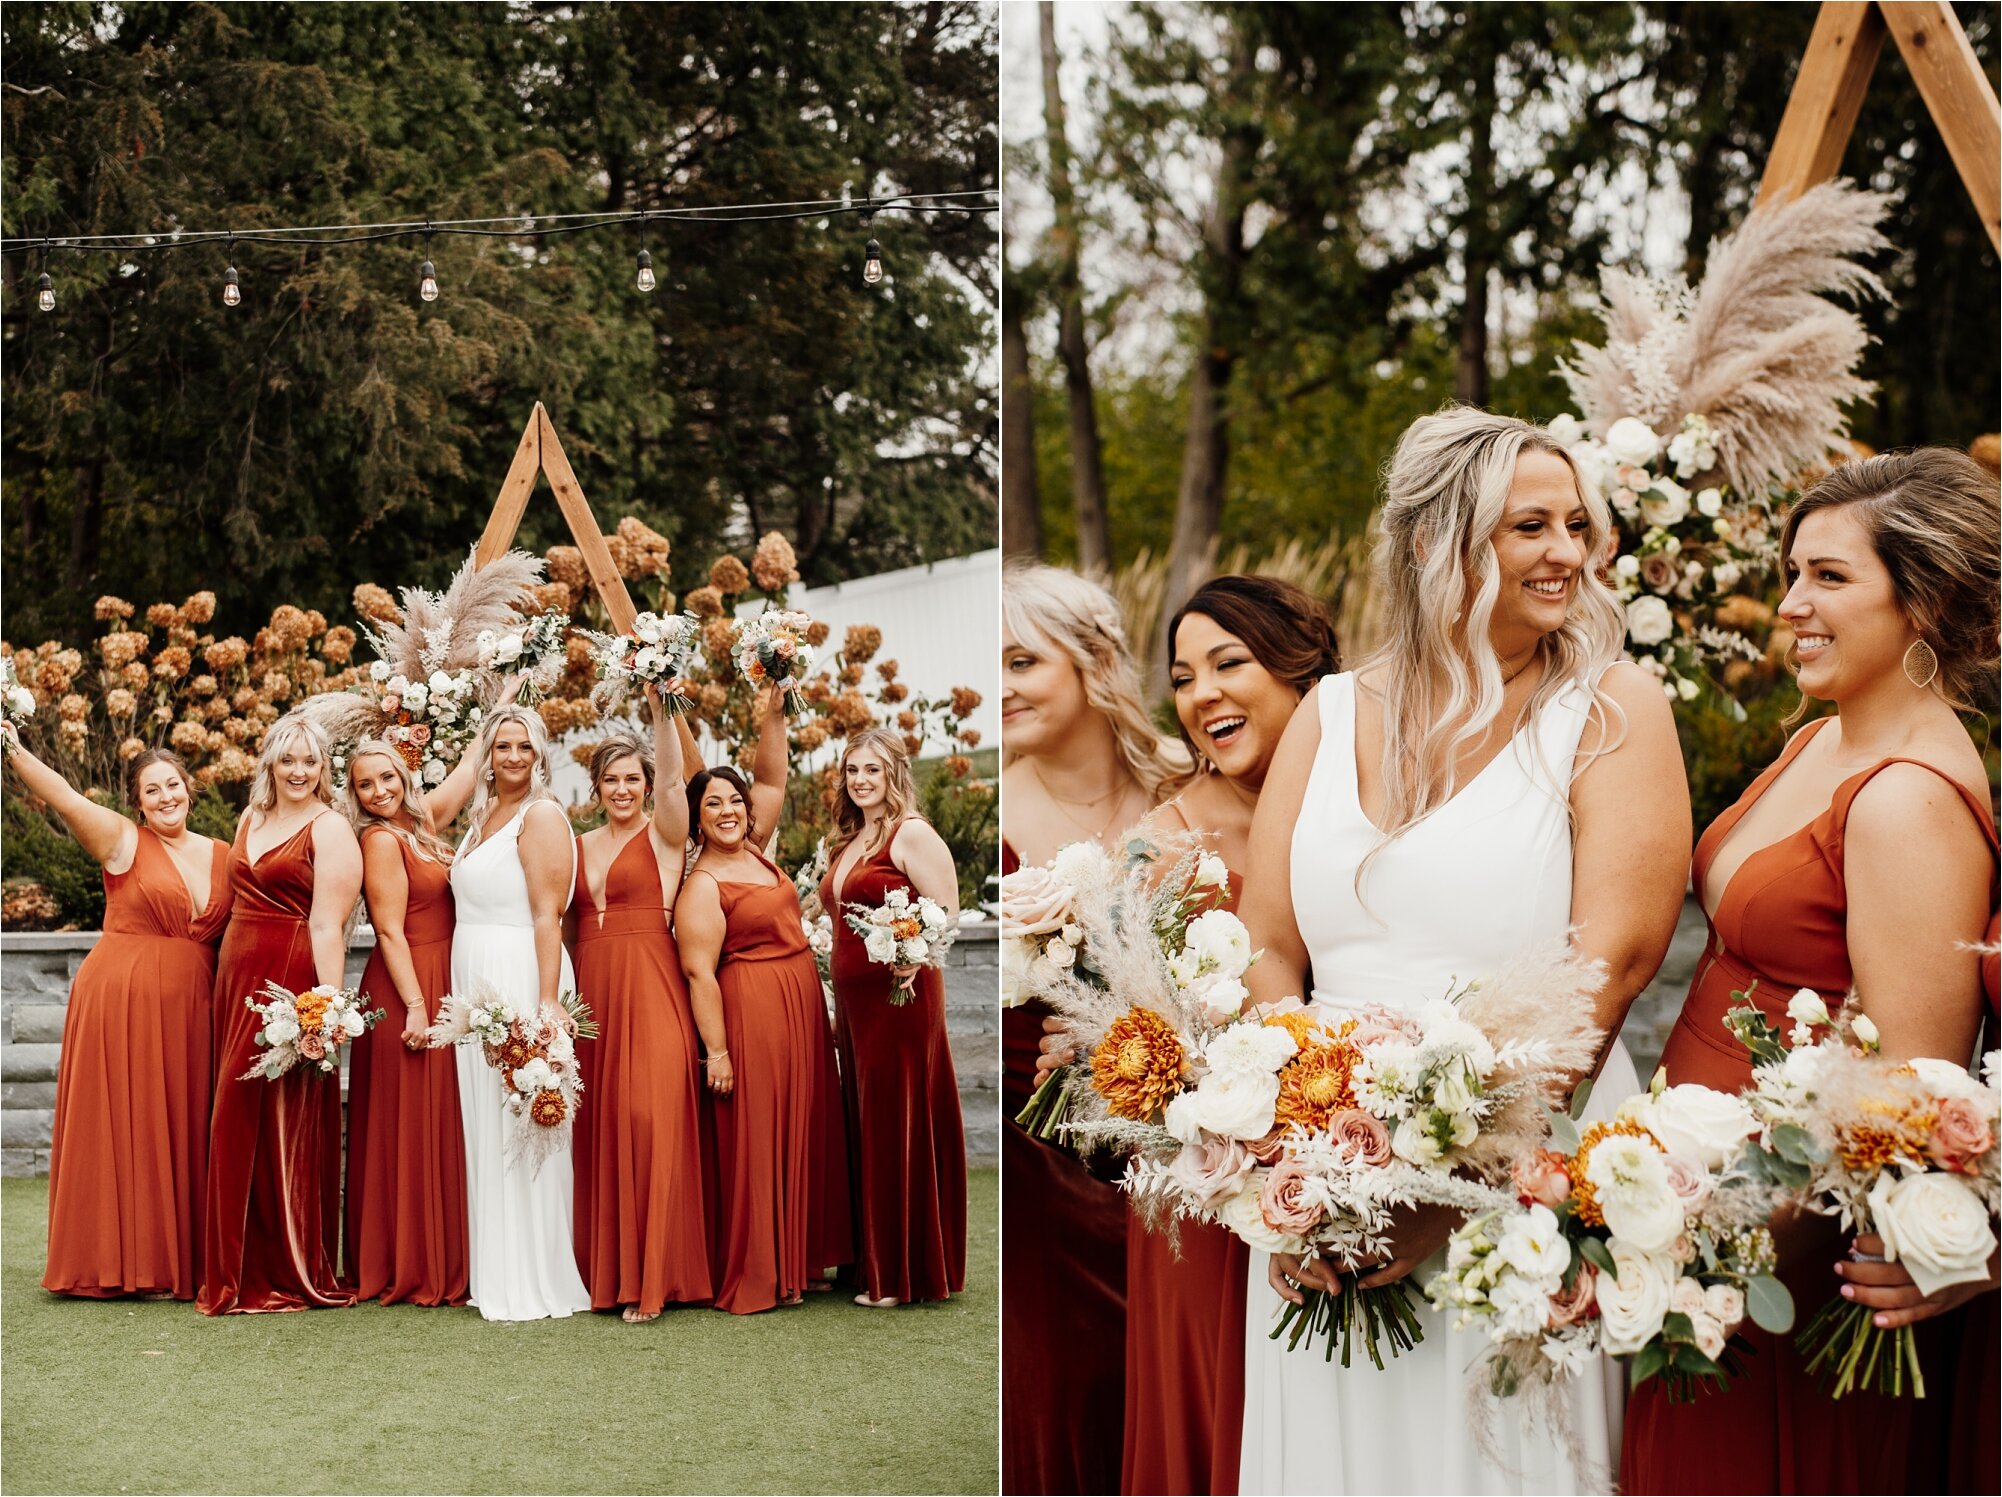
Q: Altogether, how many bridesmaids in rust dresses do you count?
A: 6